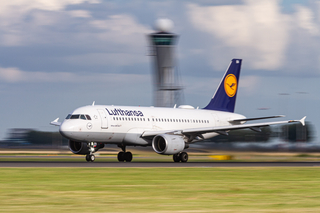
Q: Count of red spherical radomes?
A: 0